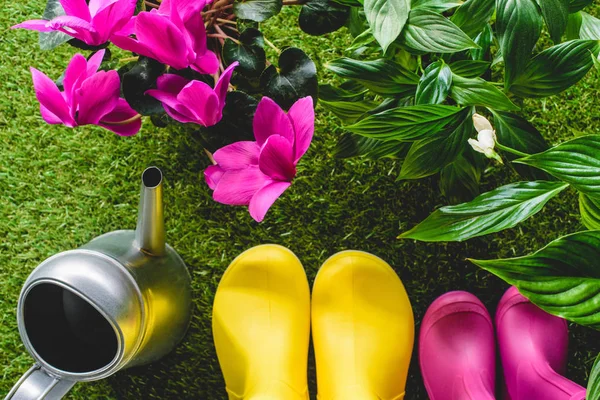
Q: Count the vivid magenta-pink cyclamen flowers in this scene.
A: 5